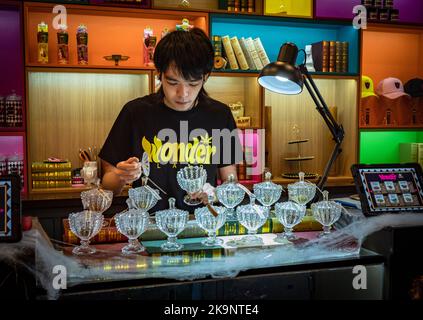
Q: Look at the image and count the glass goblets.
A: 13